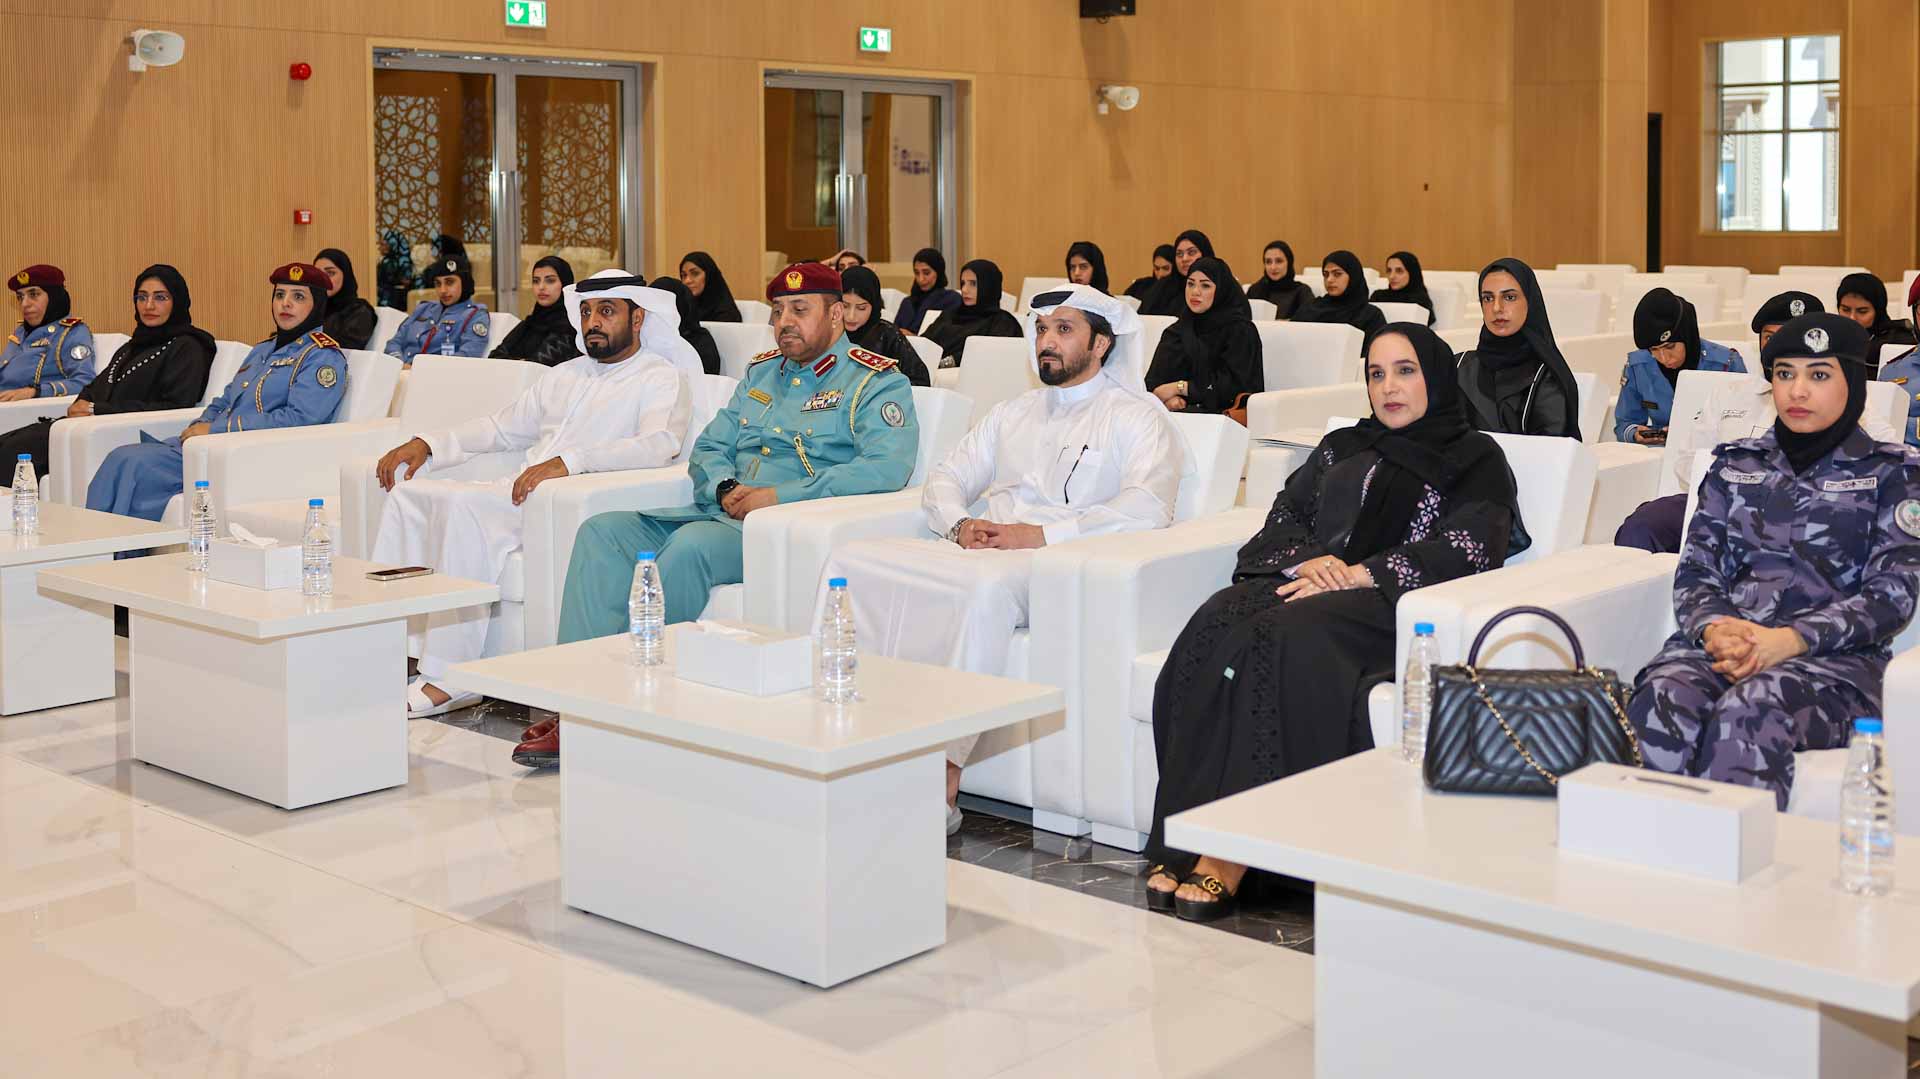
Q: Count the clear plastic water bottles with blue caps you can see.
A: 7